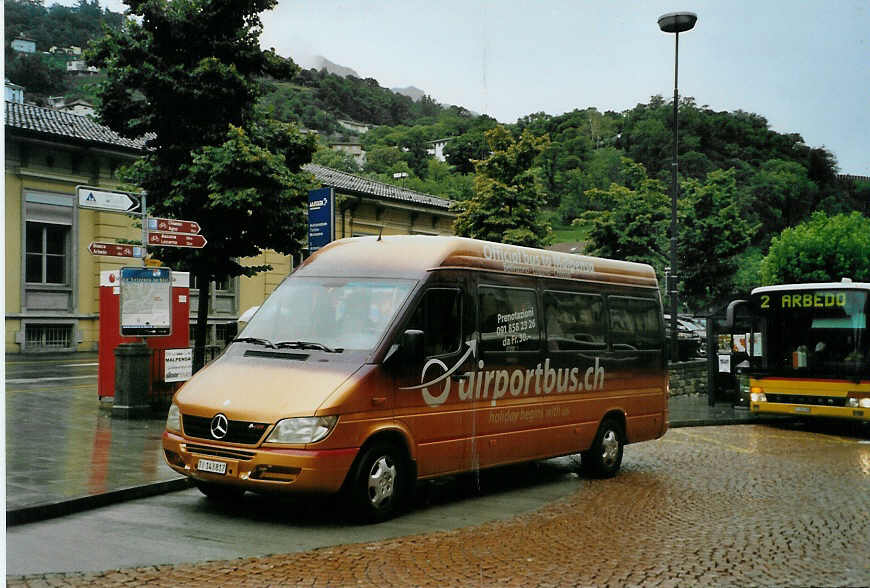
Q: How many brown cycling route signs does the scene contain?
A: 3